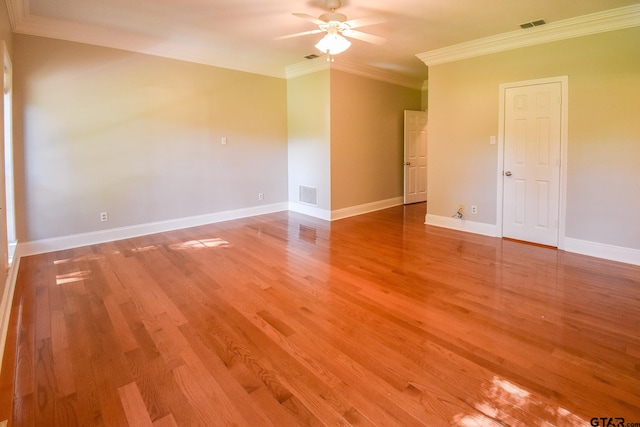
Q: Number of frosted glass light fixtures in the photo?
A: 1